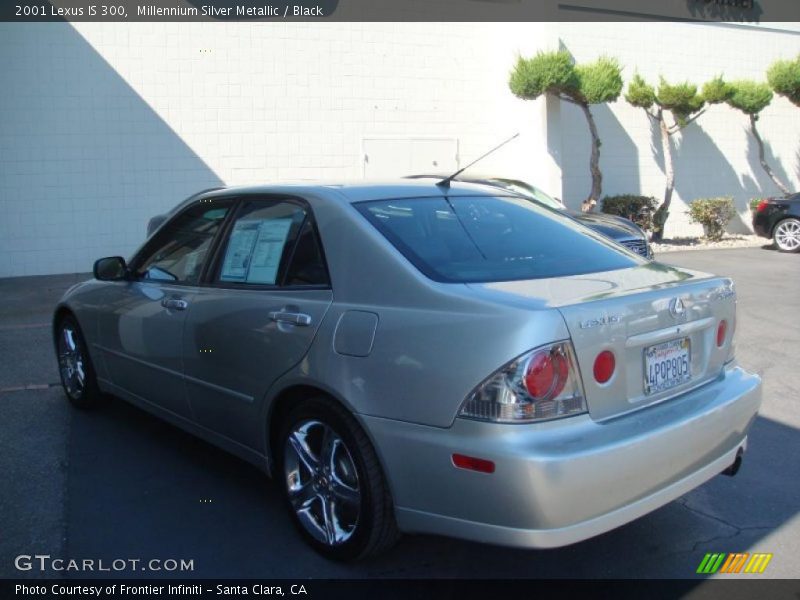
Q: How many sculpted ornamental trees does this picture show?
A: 4